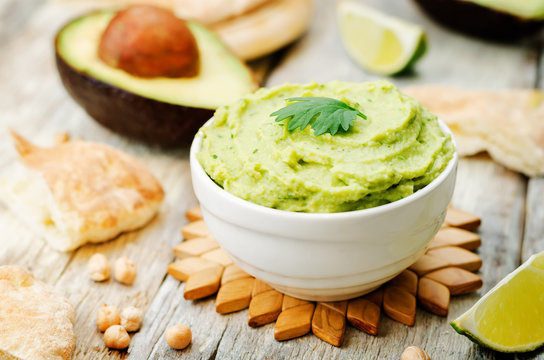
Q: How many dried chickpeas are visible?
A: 7